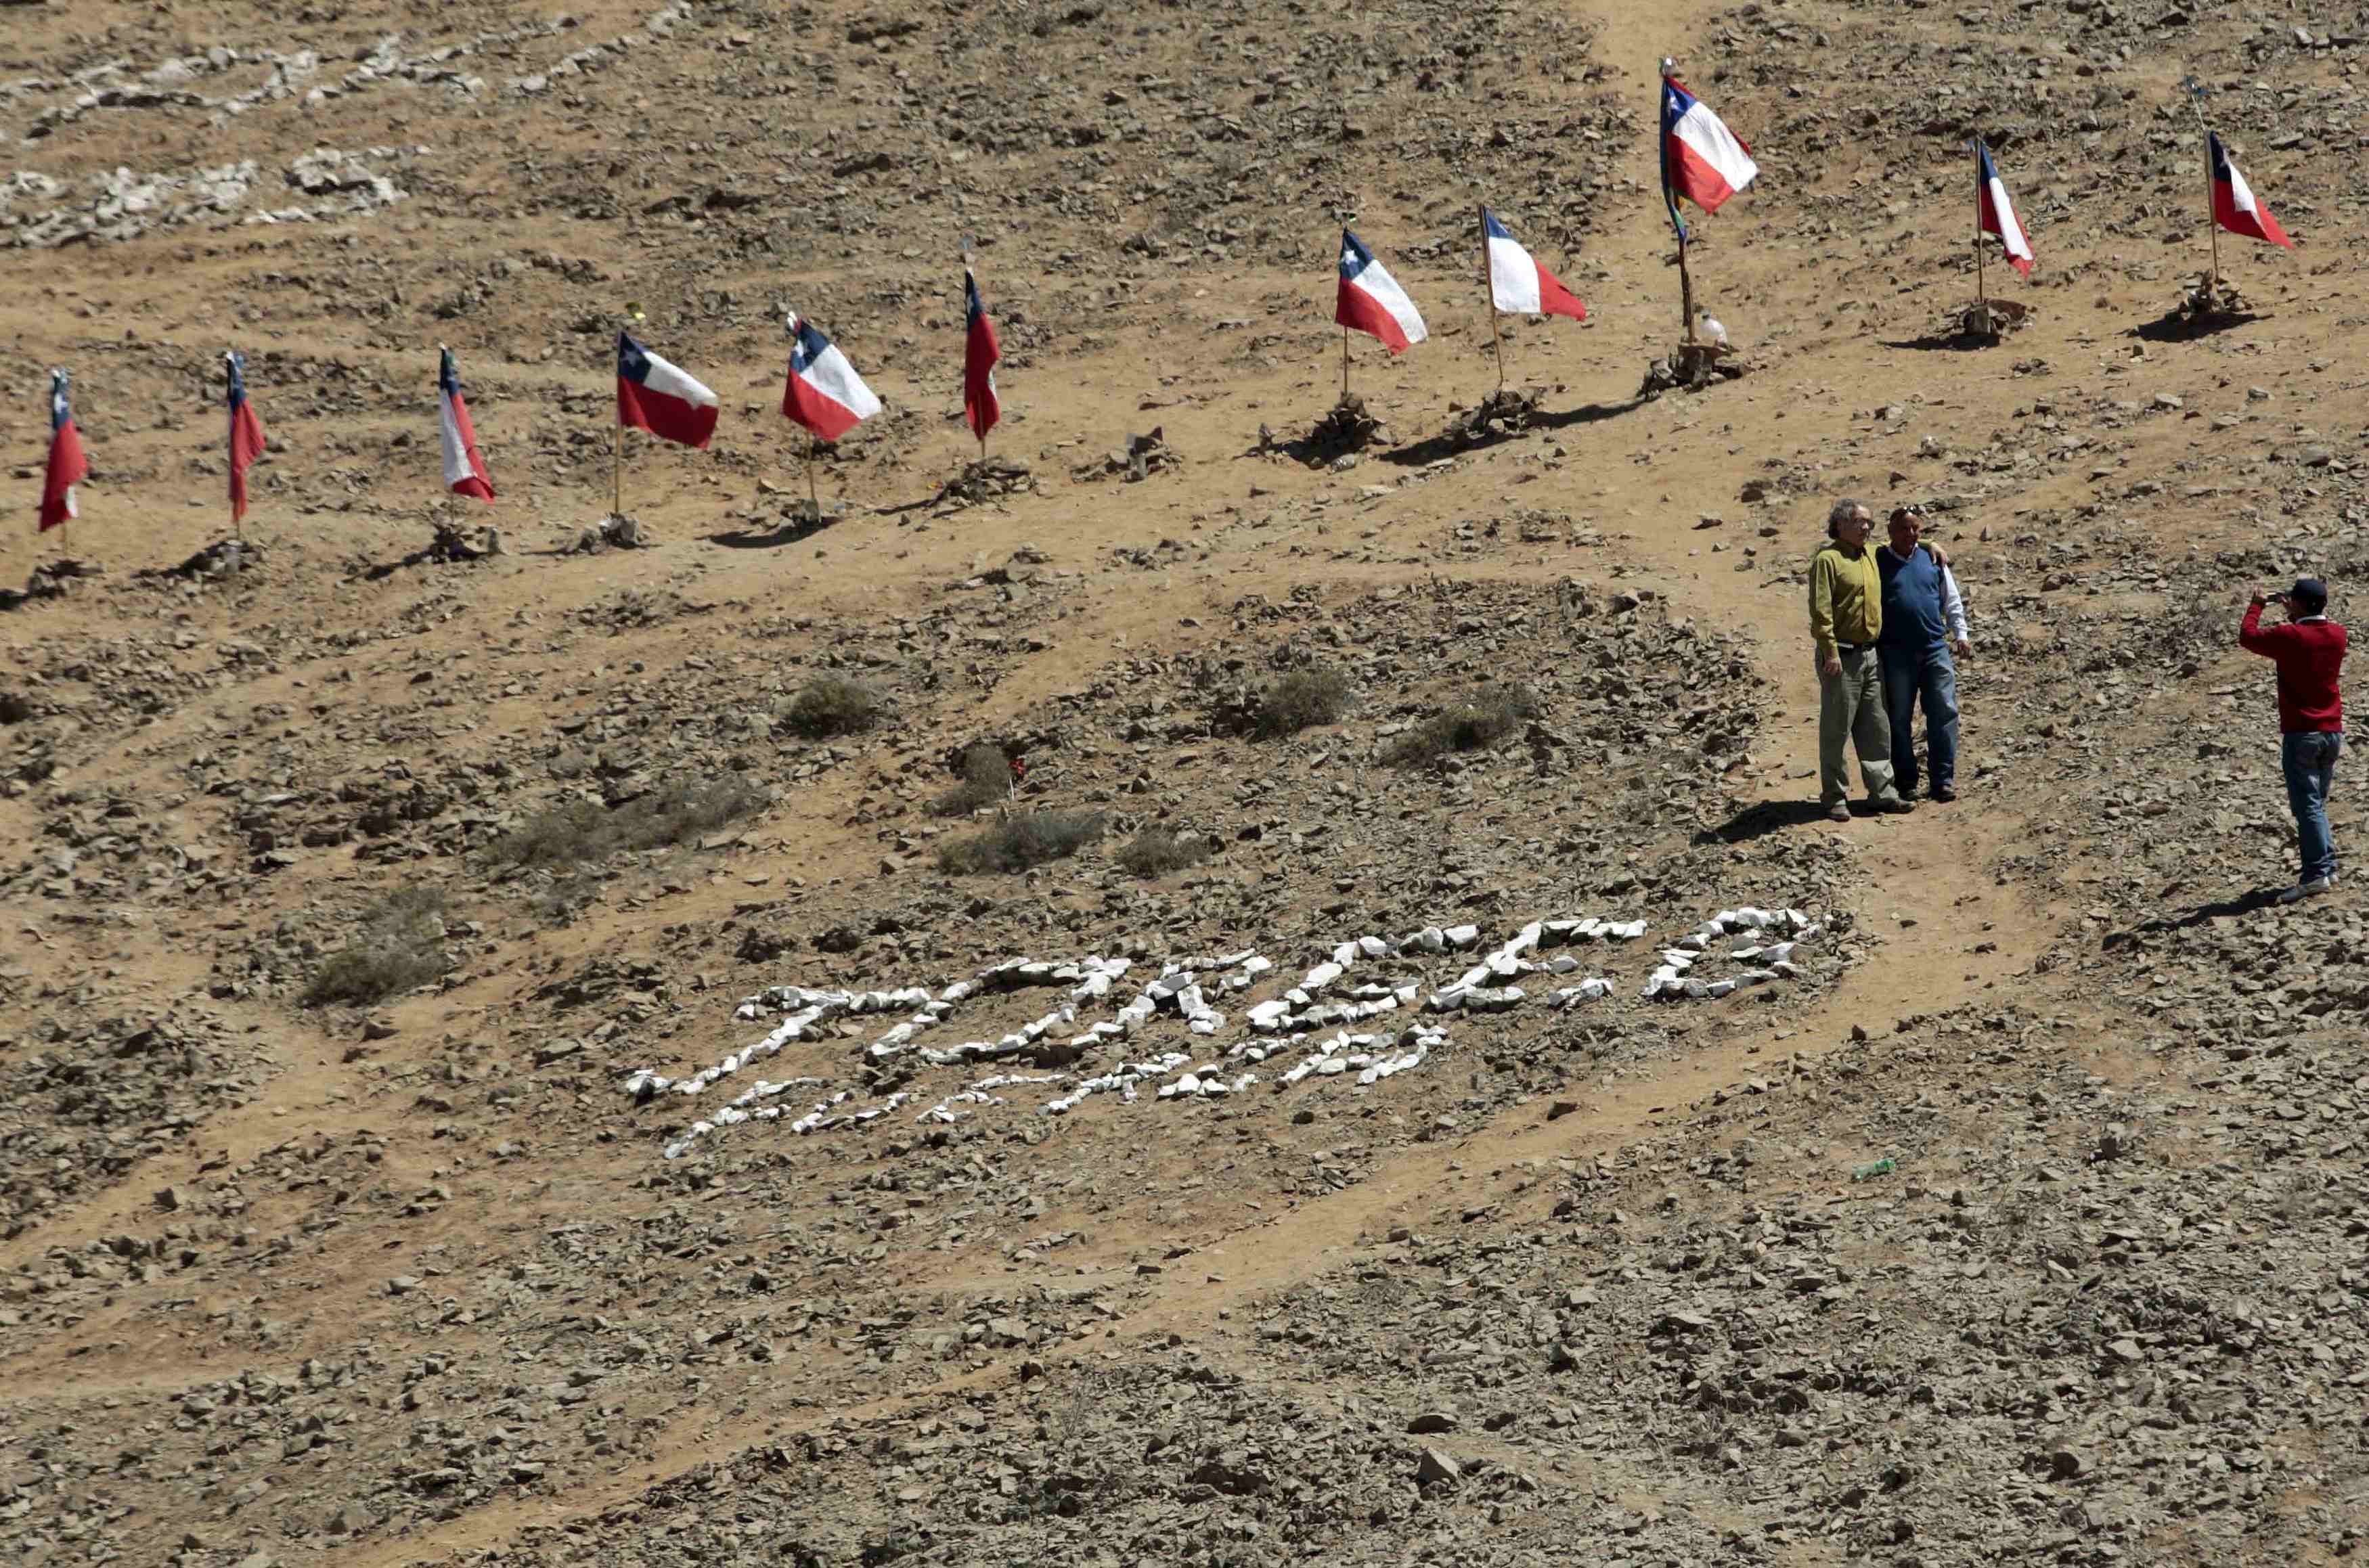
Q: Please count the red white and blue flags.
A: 11